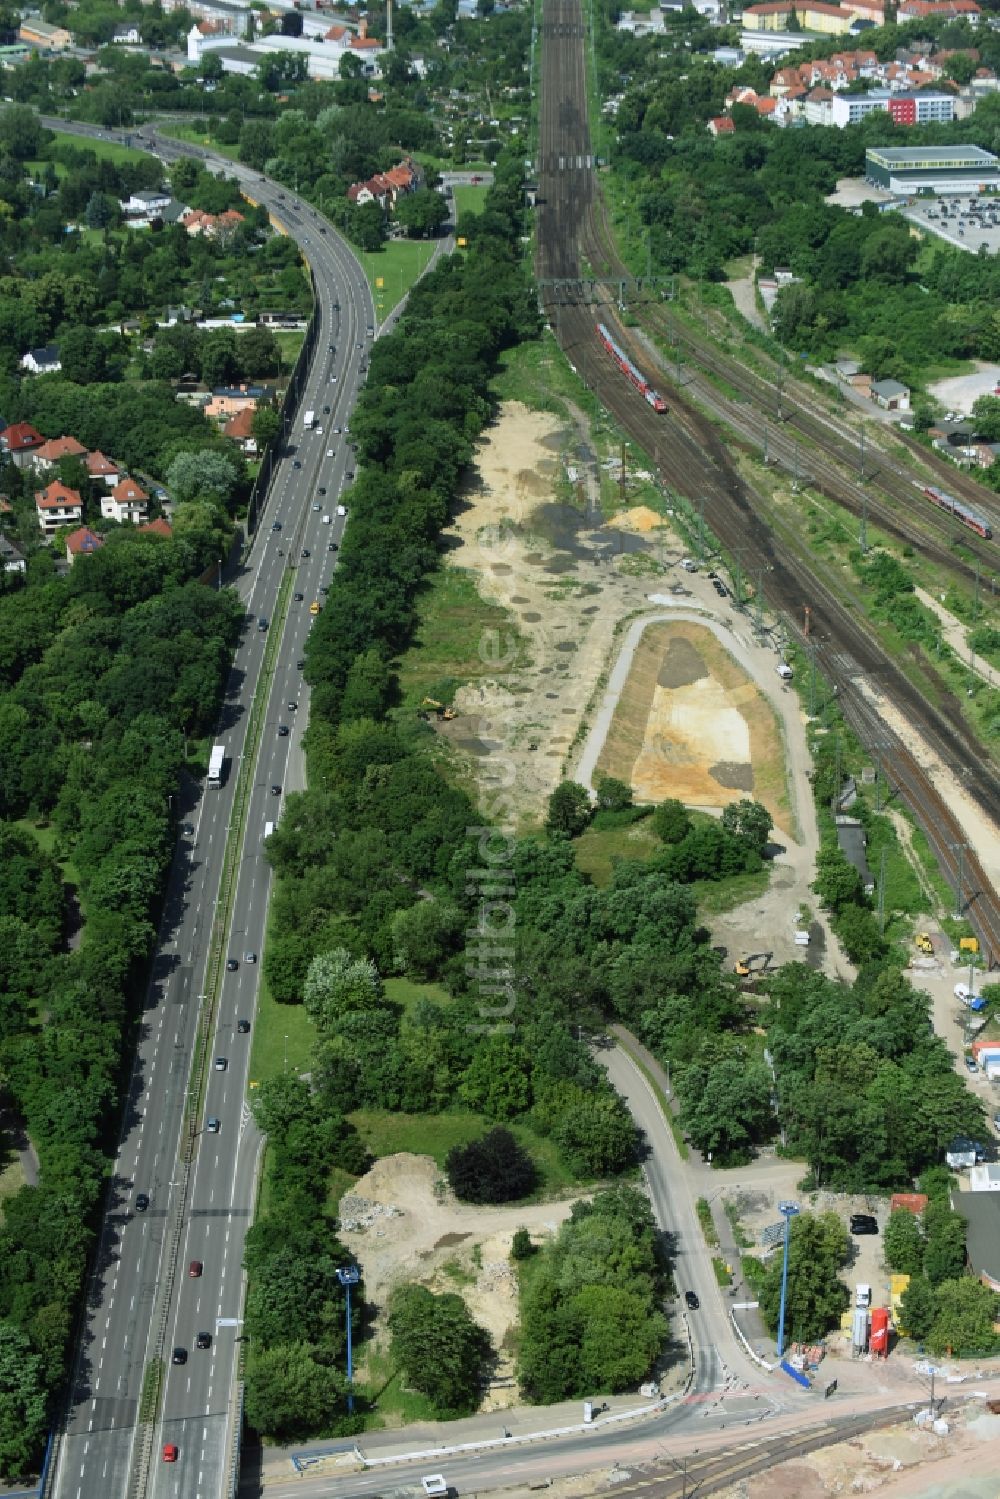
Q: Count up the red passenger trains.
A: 2